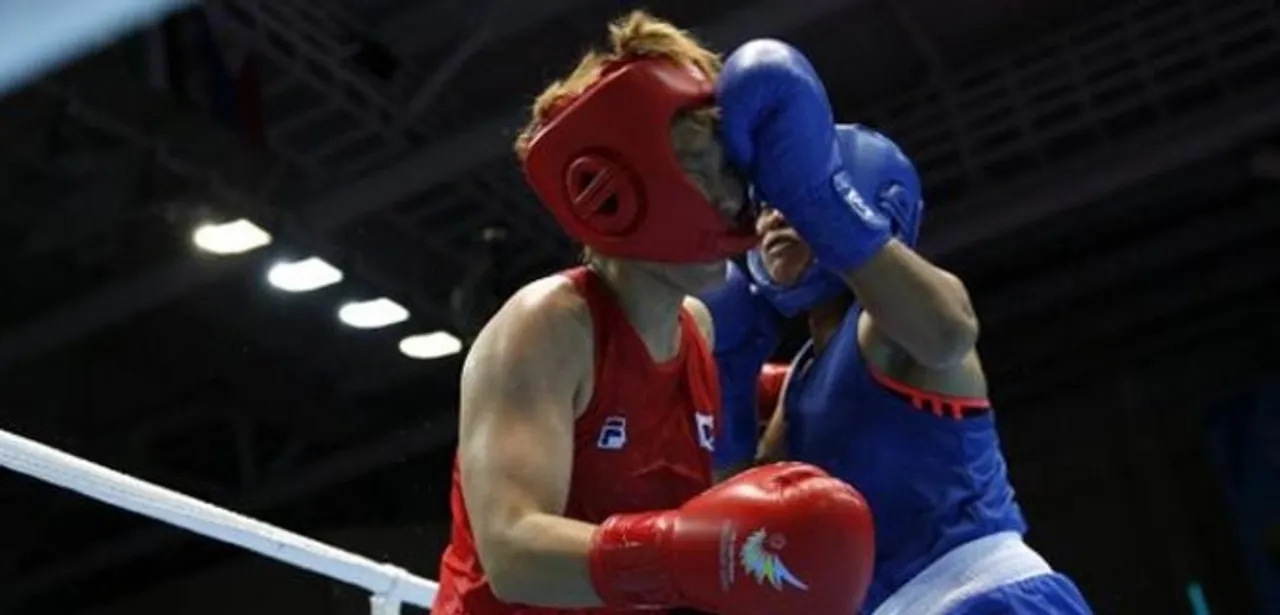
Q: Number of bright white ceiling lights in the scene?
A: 4